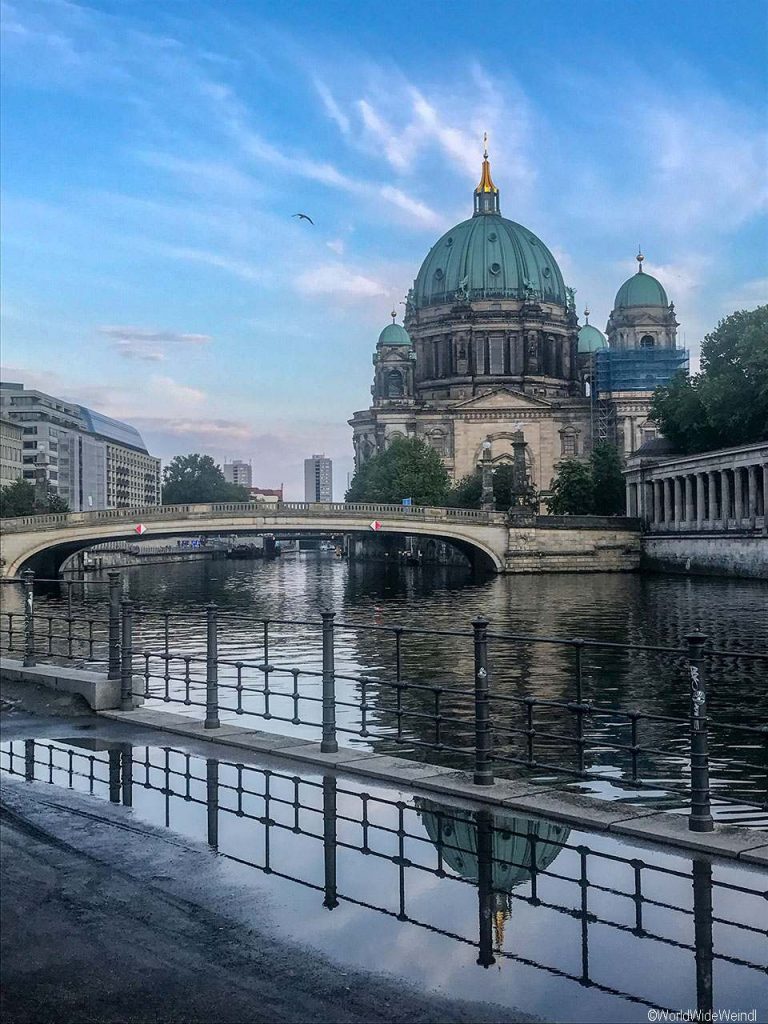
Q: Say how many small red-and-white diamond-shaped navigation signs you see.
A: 2